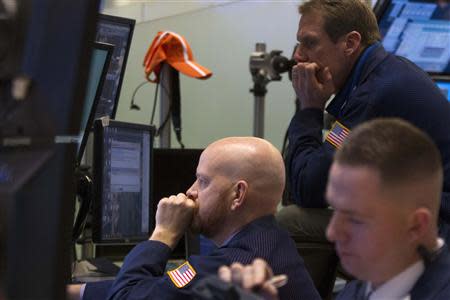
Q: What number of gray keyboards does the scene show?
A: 0